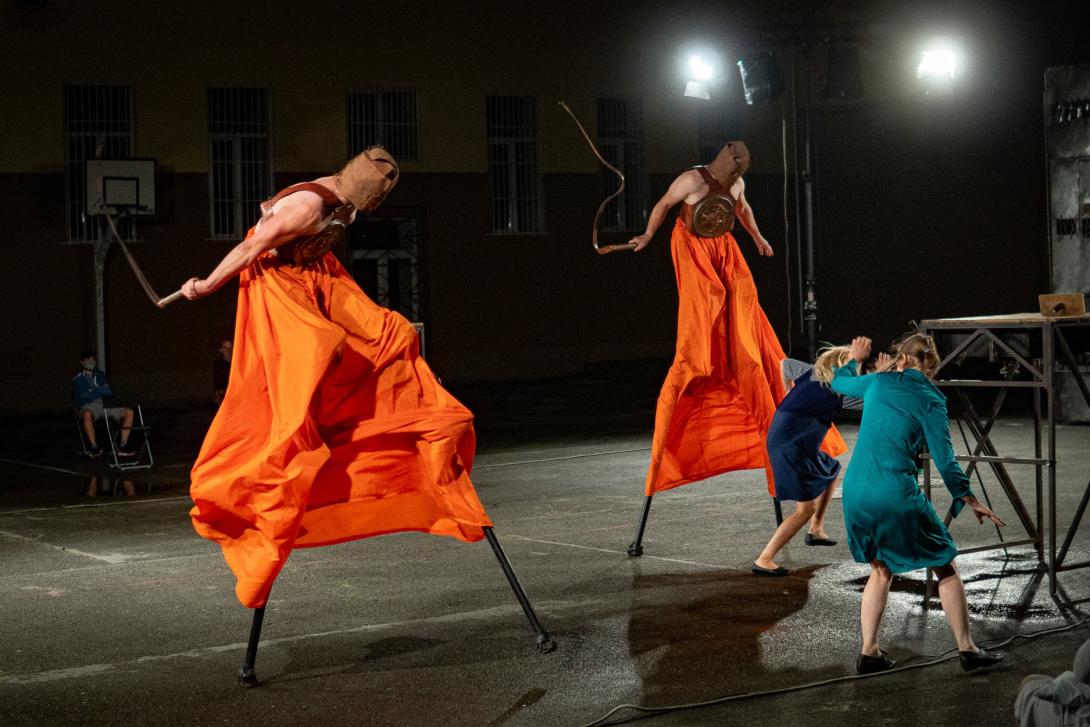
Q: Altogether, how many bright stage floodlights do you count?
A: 2